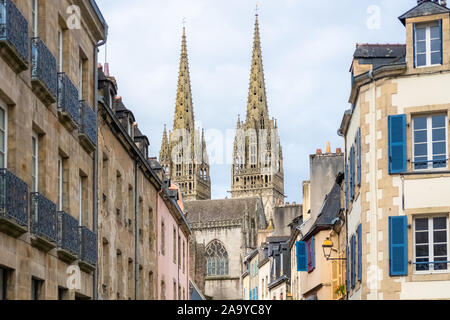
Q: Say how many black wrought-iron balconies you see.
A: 8